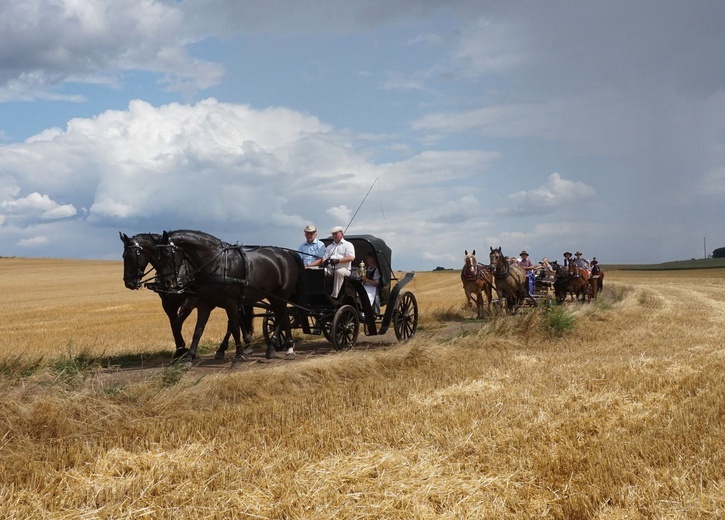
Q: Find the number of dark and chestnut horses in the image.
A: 6